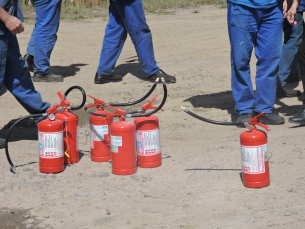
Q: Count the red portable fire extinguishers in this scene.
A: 6